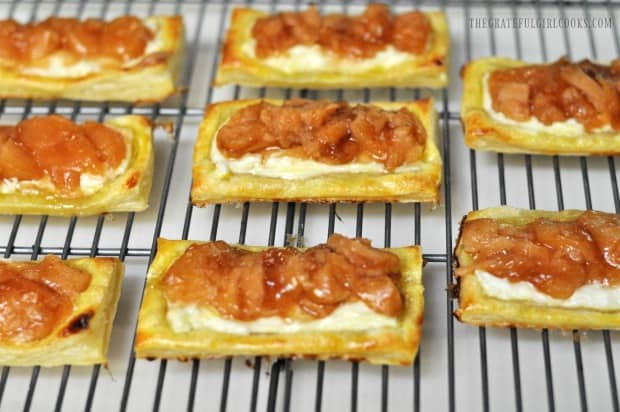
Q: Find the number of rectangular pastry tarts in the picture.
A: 8